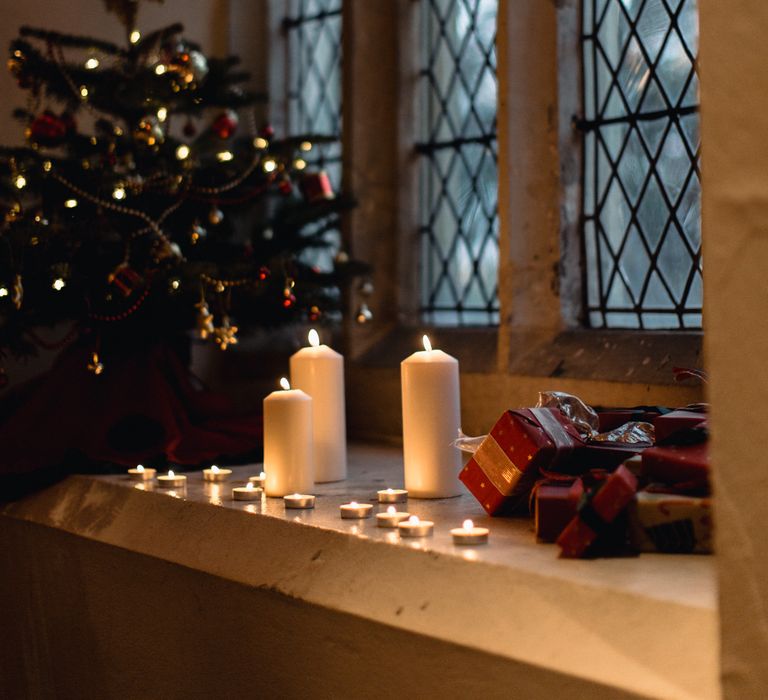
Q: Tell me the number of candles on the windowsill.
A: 14